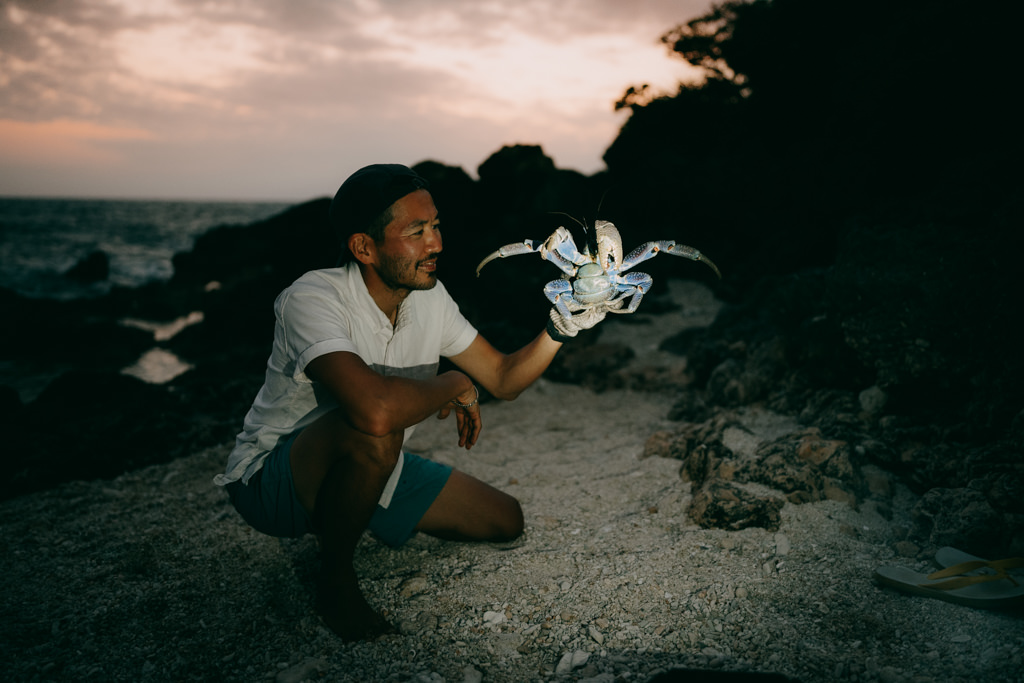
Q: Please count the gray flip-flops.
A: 2